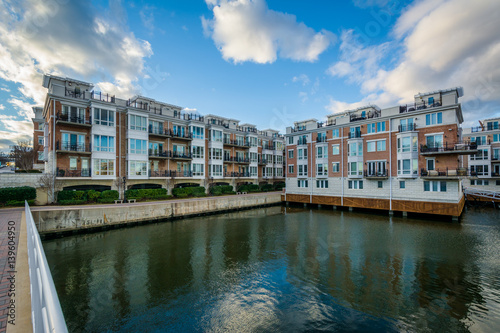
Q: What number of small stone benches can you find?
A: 4